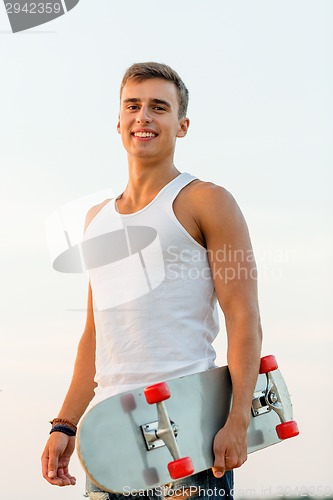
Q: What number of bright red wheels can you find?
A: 4